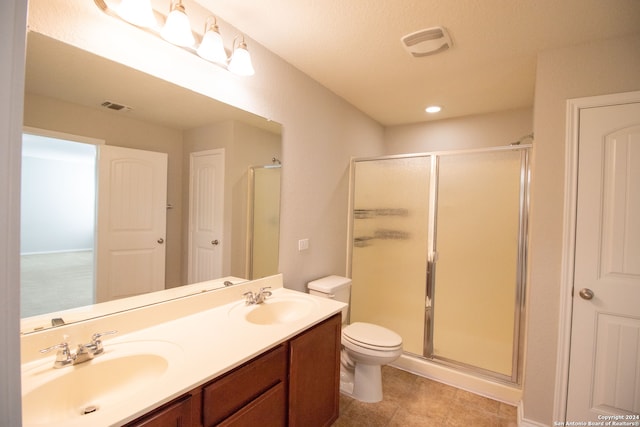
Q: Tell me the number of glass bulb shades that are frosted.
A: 4